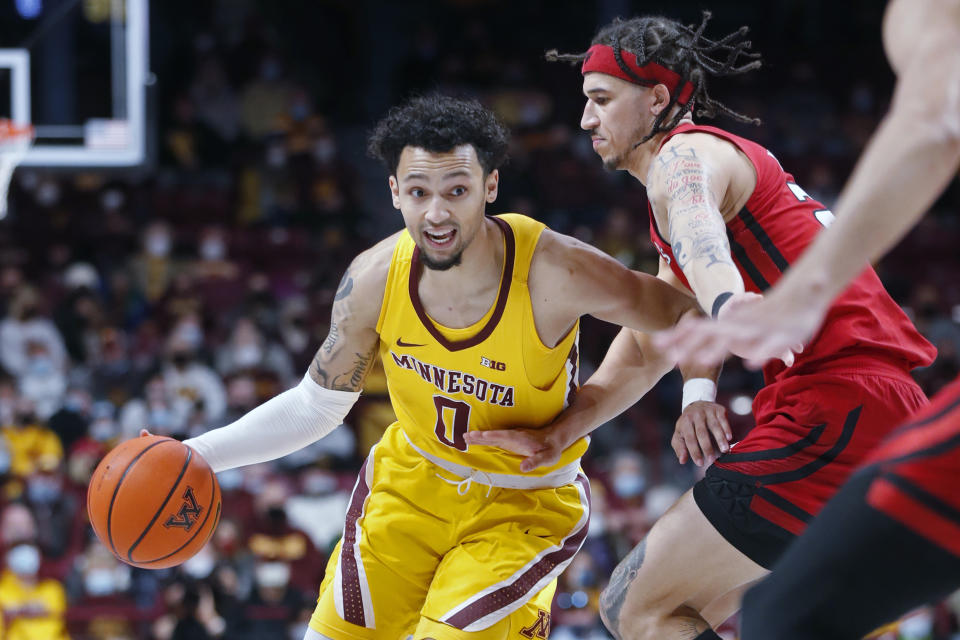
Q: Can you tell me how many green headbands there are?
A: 0